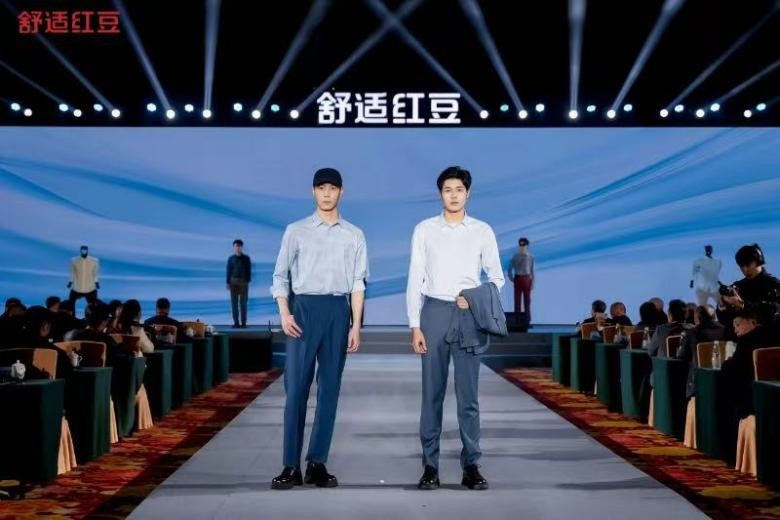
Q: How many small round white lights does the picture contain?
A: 14